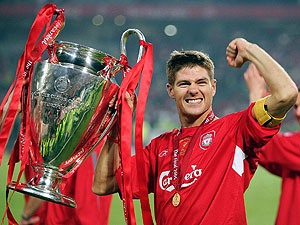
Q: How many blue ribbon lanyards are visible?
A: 0